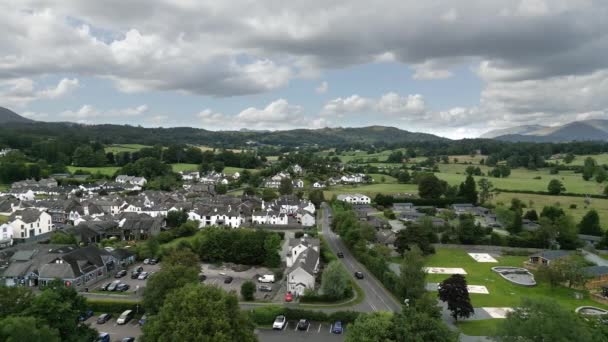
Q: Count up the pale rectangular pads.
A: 4